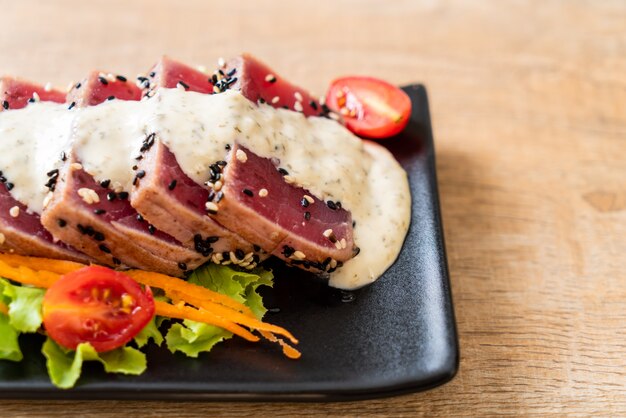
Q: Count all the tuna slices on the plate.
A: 4